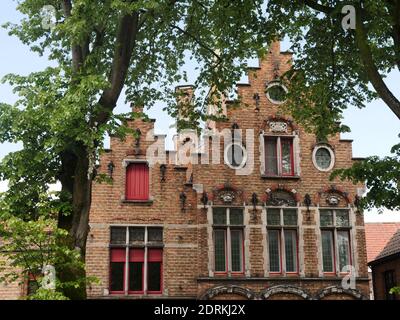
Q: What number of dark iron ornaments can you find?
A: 11